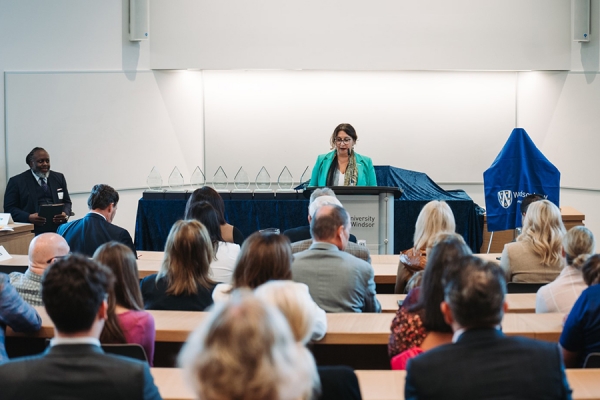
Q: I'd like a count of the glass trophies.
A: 8